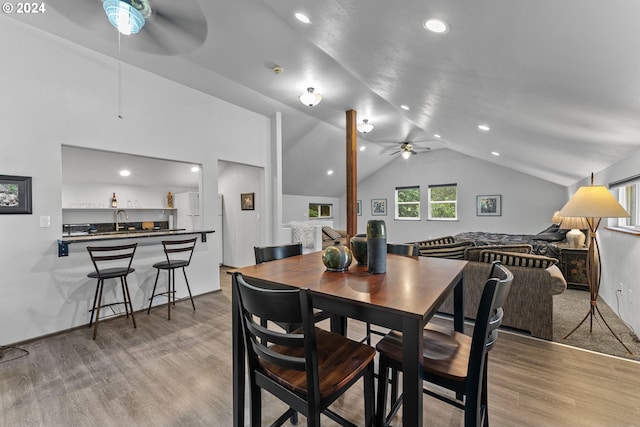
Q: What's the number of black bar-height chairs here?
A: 2